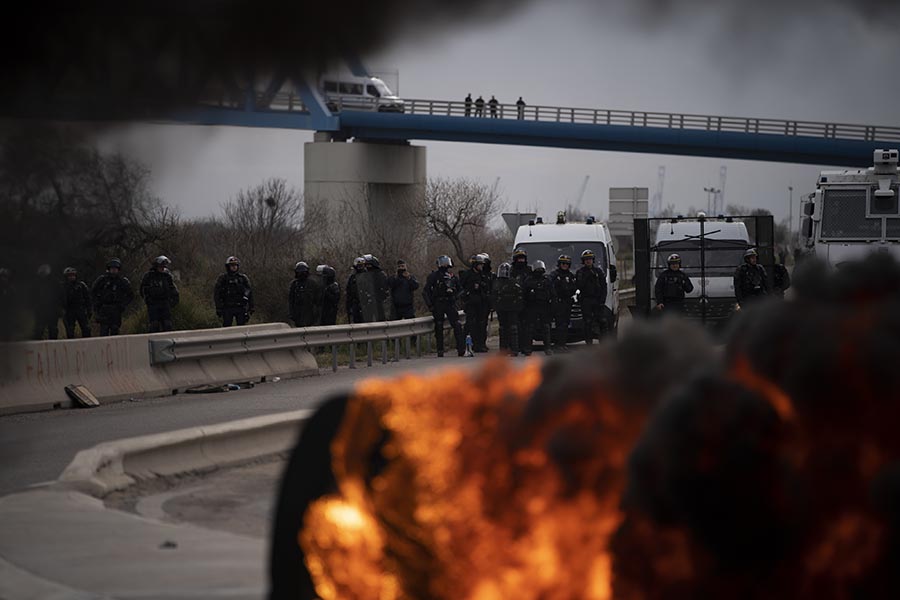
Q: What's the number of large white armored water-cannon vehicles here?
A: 1